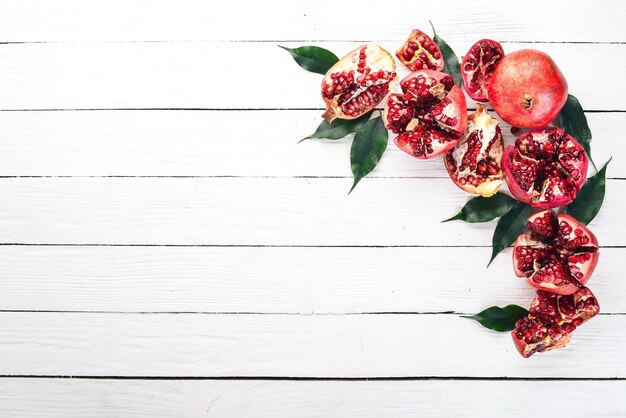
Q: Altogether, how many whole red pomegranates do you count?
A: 1